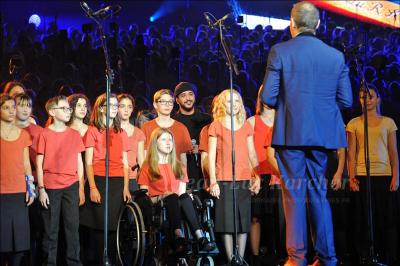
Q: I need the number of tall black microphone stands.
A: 3